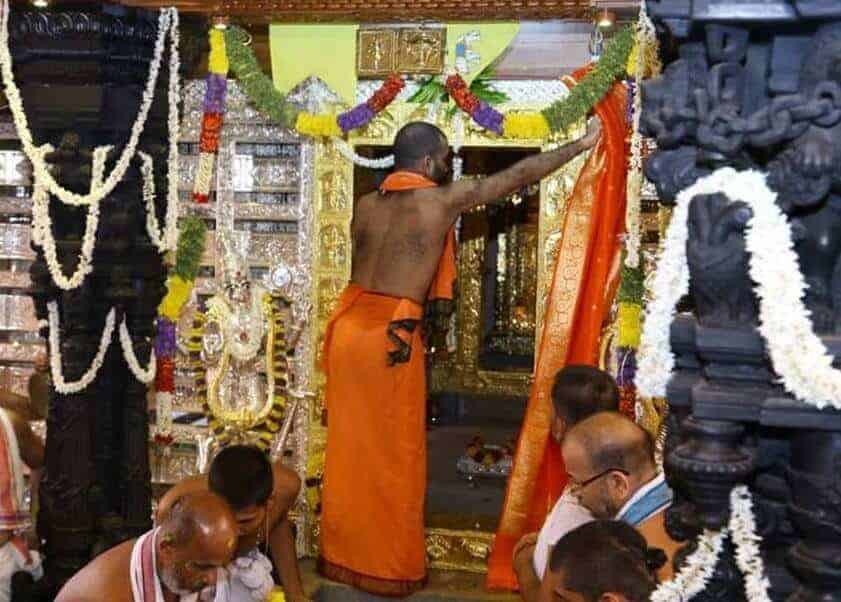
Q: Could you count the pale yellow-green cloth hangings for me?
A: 2